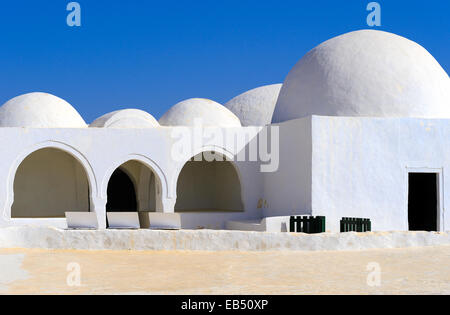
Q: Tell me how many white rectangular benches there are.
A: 3